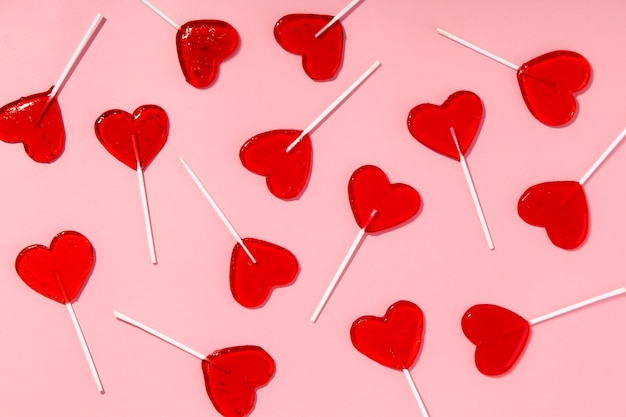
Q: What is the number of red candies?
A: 14